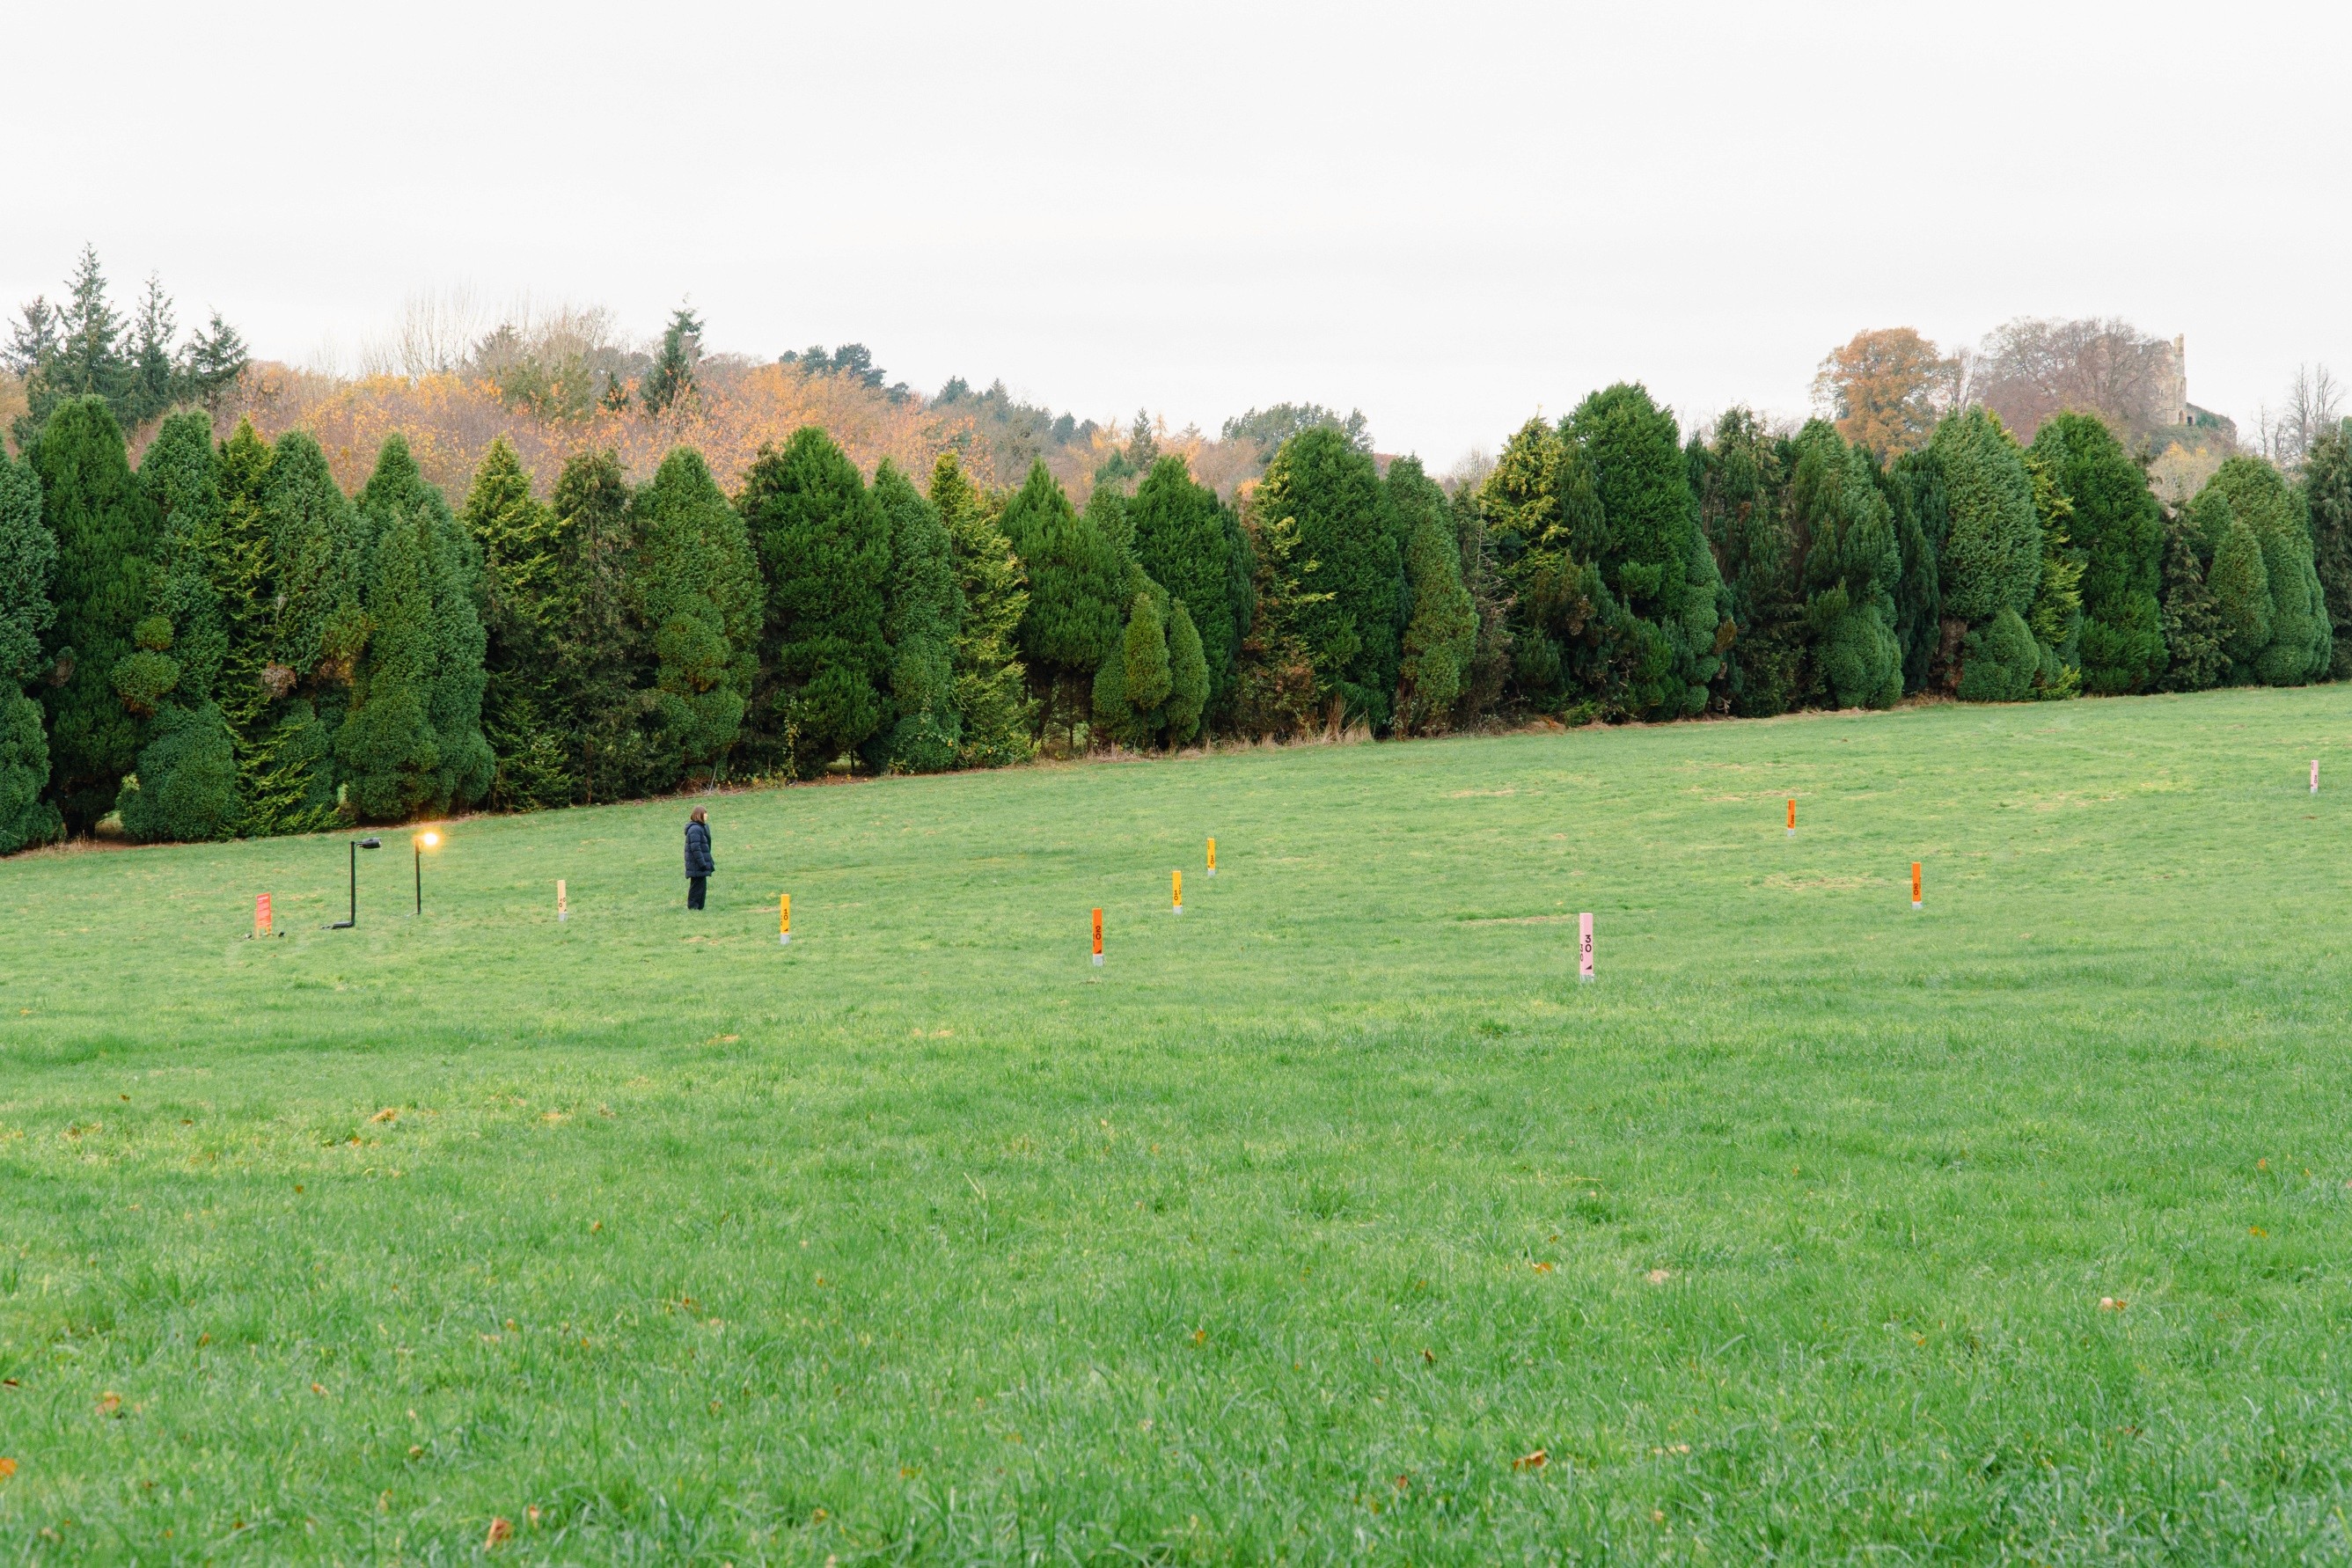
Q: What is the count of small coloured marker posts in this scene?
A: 9